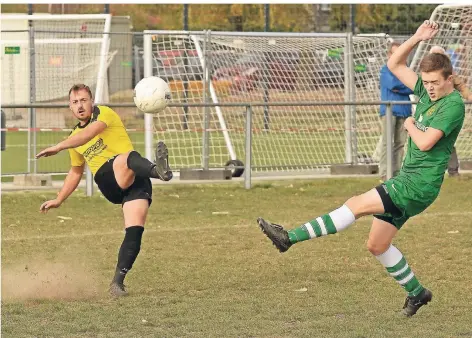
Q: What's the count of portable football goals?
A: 3